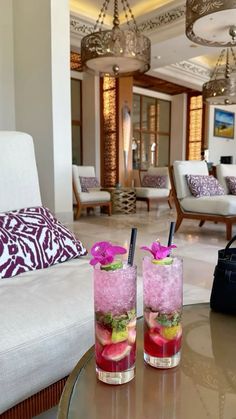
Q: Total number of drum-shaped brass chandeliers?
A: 3